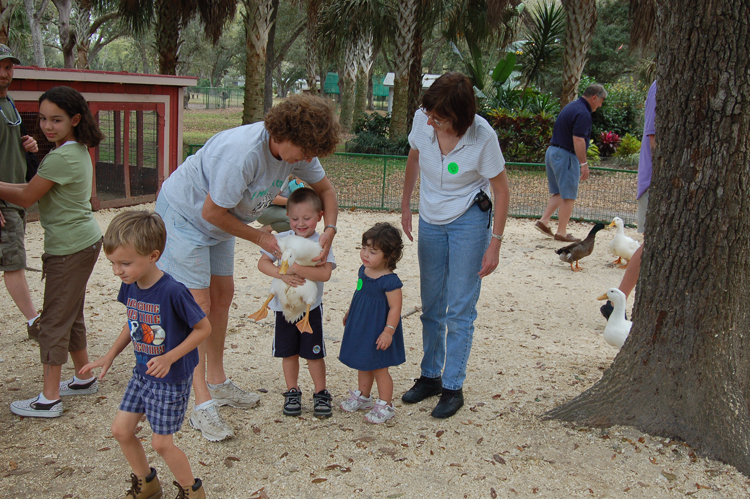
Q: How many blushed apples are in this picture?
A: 0